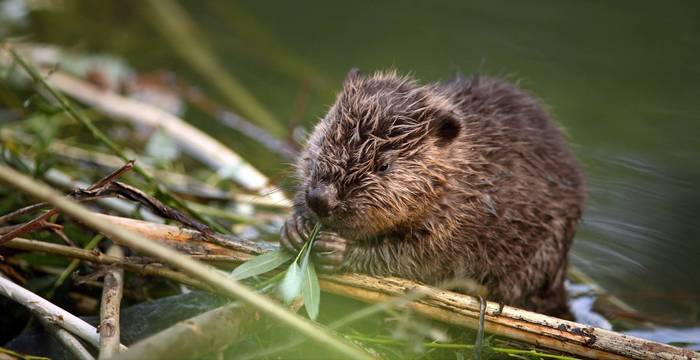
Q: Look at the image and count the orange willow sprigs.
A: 0